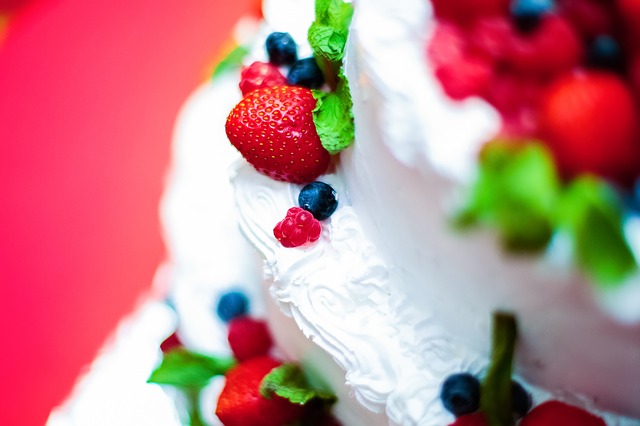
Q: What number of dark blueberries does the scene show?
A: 8